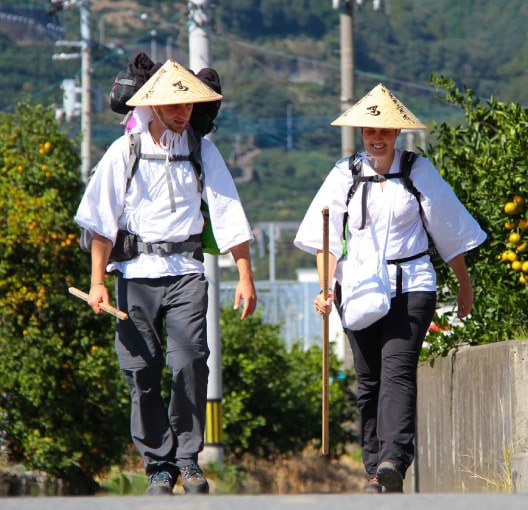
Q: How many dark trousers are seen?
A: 2